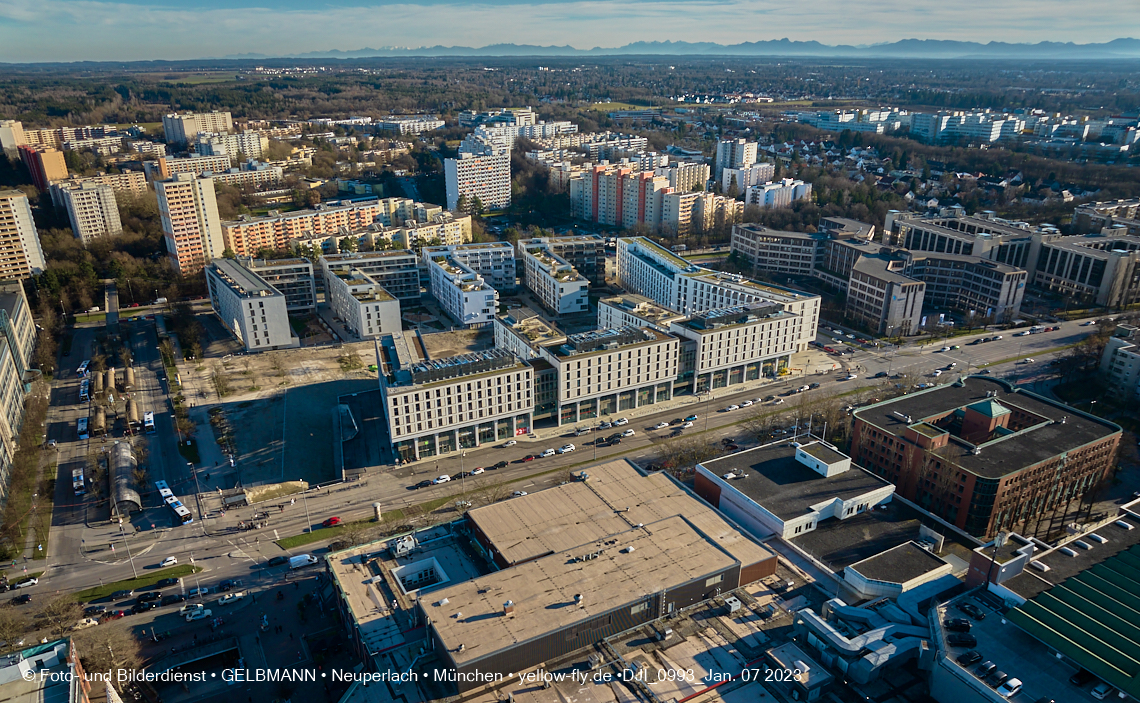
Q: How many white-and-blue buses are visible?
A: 6